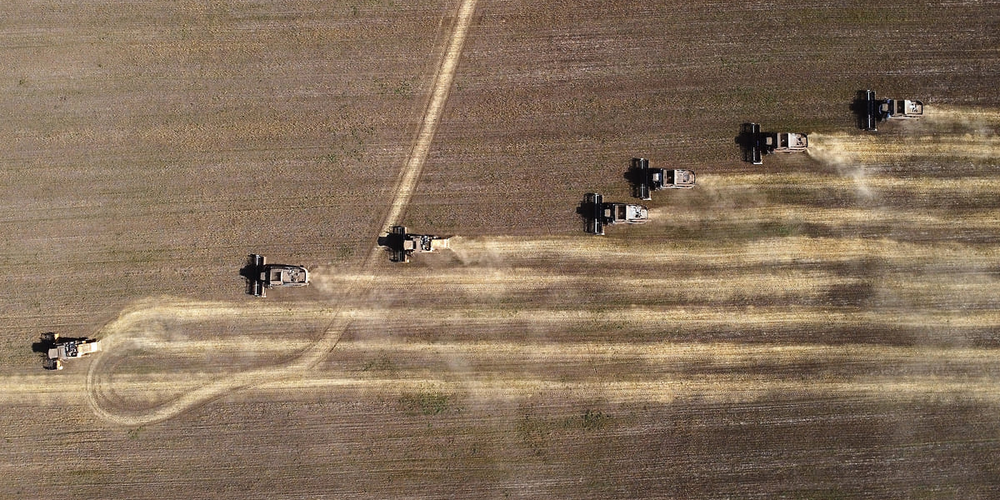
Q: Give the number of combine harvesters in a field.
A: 7